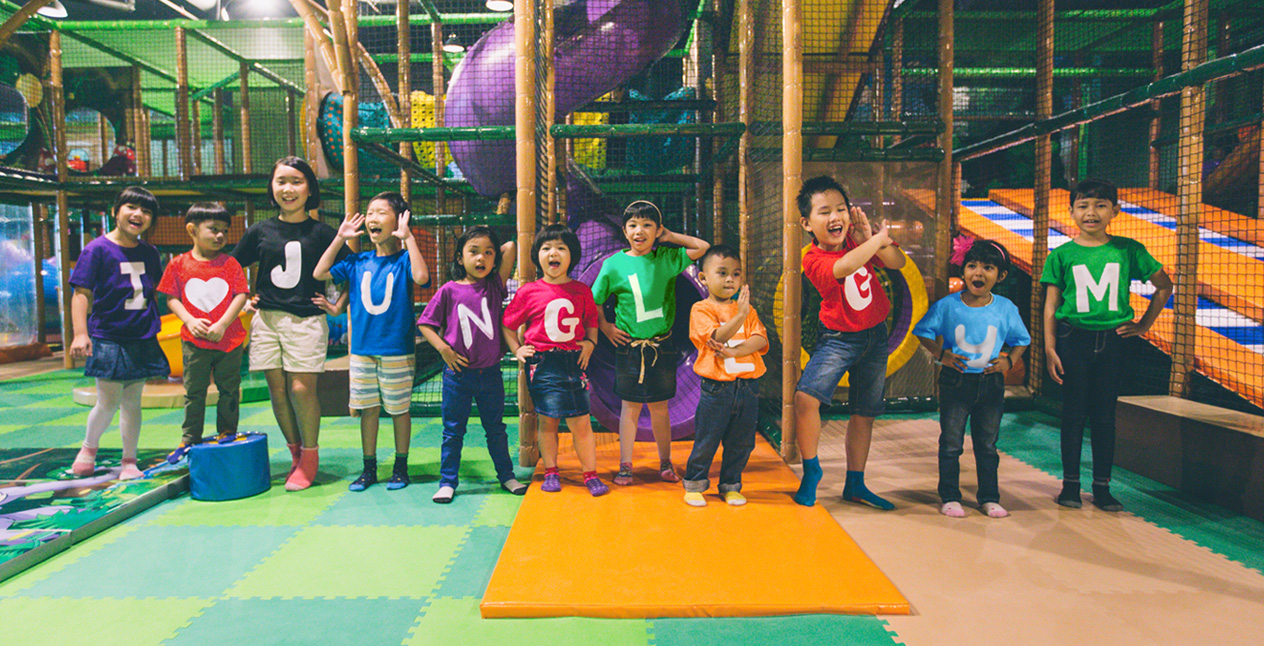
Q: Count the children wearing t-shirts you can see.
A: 11